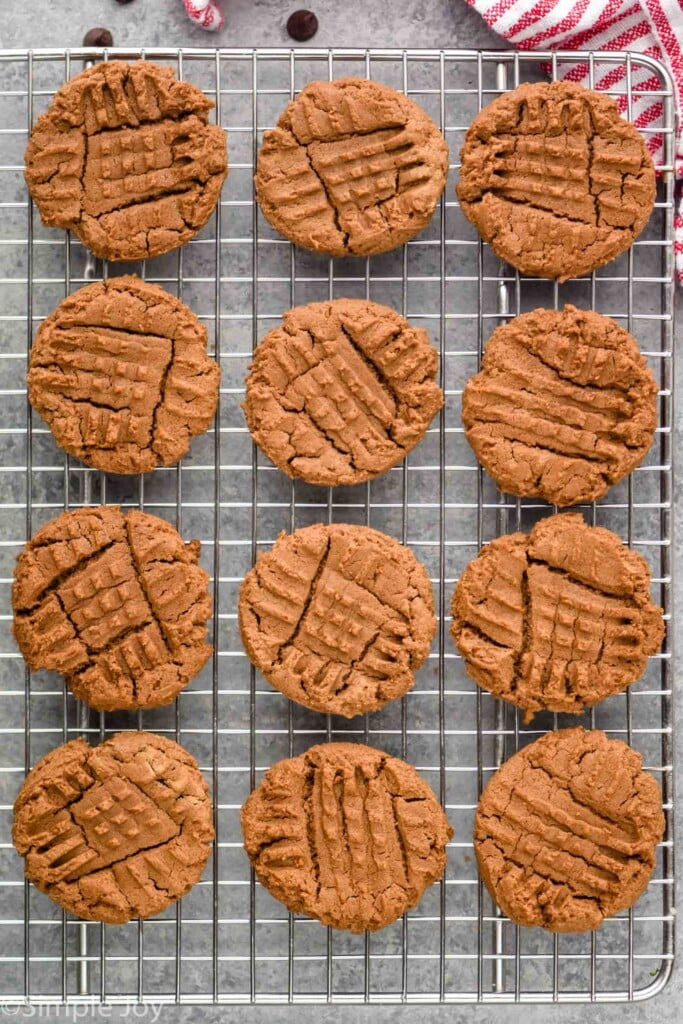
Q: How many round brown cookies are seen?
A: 12